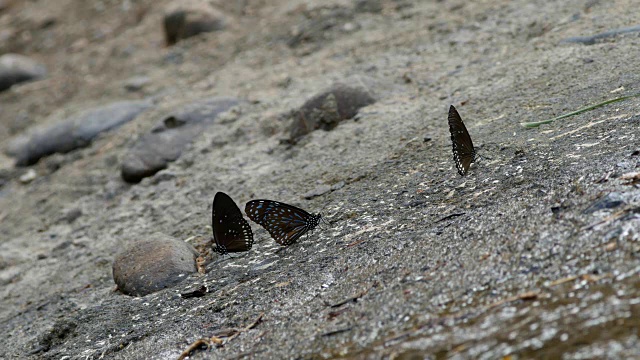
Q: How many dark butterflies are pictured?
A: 3